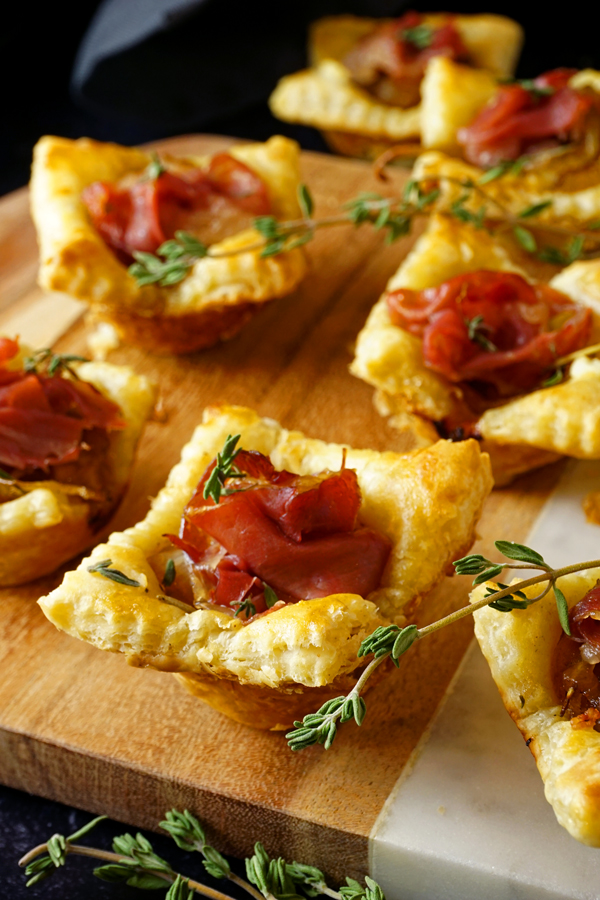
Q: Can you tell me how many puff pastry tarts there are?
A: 7